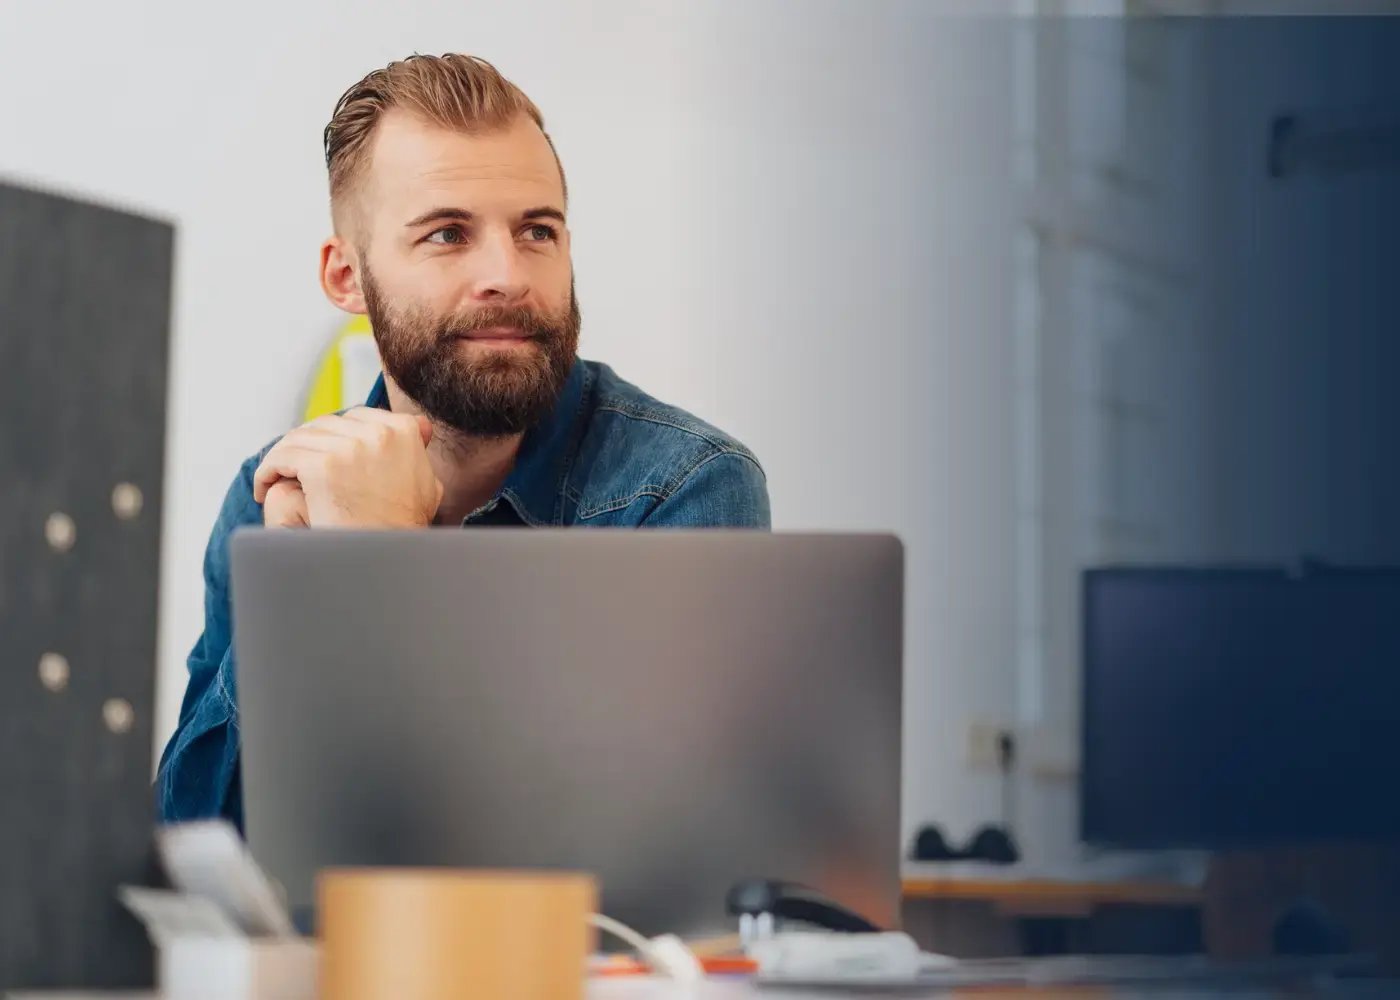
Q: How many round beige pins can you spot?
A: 4